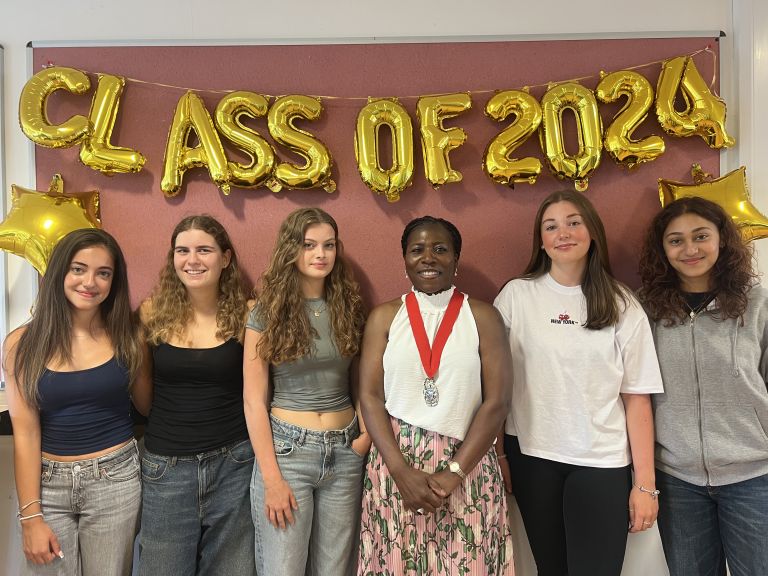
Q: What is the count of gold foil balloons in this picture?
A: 13